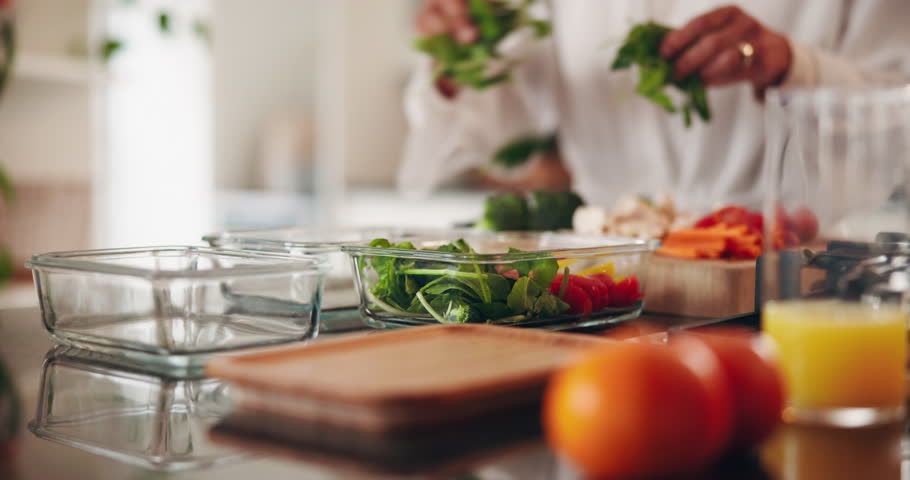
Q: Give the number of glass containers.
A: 3